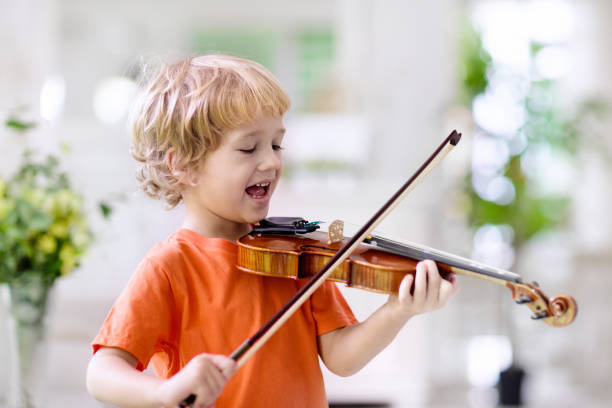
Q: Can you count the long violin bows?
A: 1